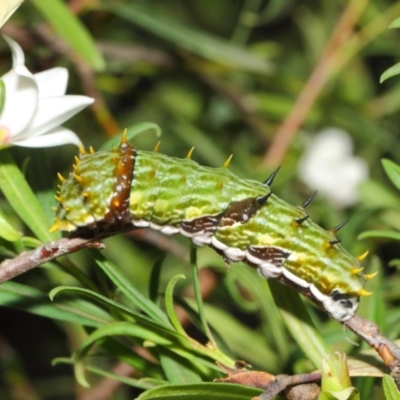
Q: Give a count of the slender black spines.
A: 6